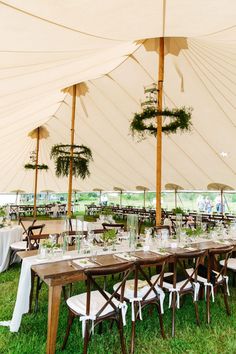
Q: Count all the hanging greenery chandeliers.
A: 3